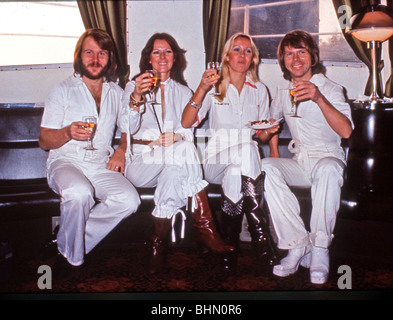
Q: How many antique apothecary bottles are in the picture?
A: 0